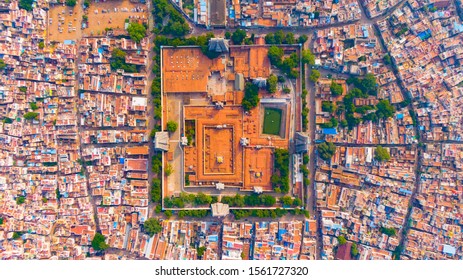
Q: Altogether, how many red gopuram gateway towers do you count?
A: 0